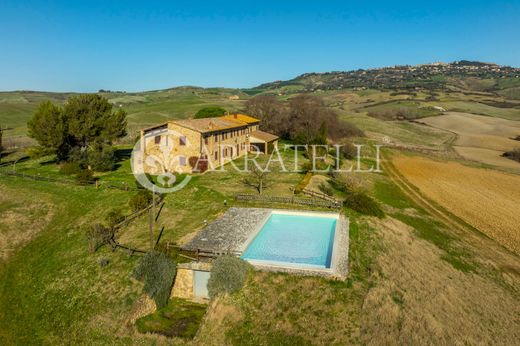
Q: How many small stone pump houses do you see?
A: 1